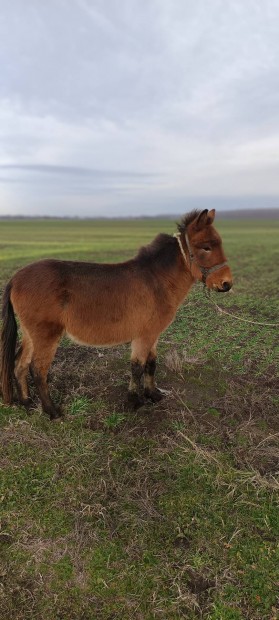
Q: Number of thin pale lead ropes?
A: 1